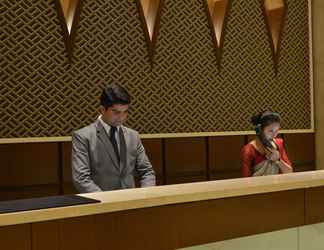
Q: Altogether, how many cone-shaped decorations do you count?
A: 4